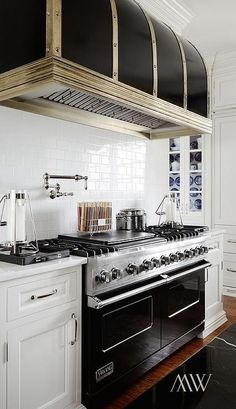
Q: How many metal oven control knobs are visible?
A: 12